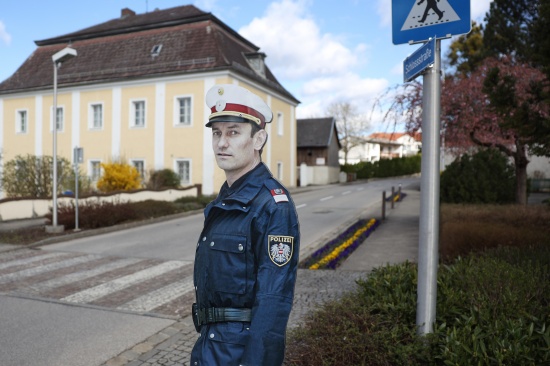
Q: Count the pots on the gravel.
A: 0